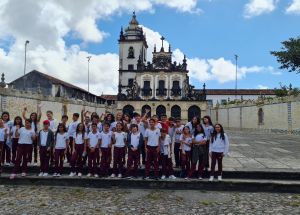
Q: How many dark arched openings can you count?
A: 5